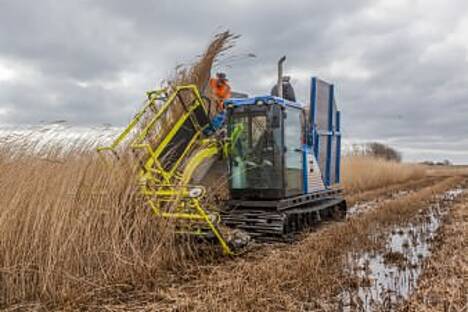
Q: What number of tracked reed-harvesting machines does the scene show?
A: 1